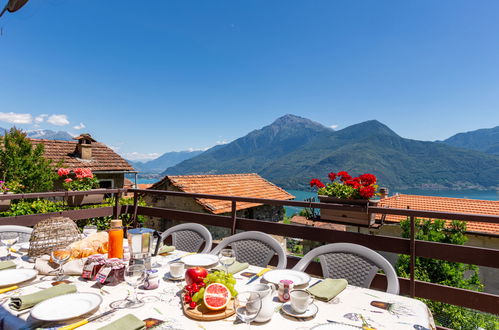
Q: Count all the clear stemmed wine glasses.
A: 5